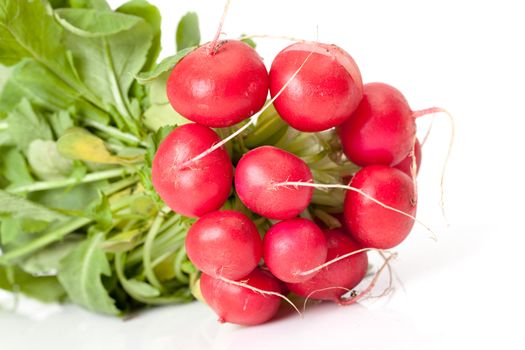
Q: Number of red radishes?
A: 11